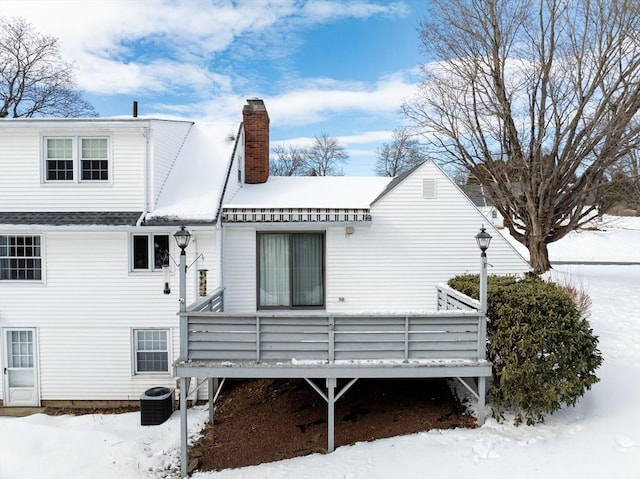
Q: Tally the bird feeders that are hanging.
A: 2